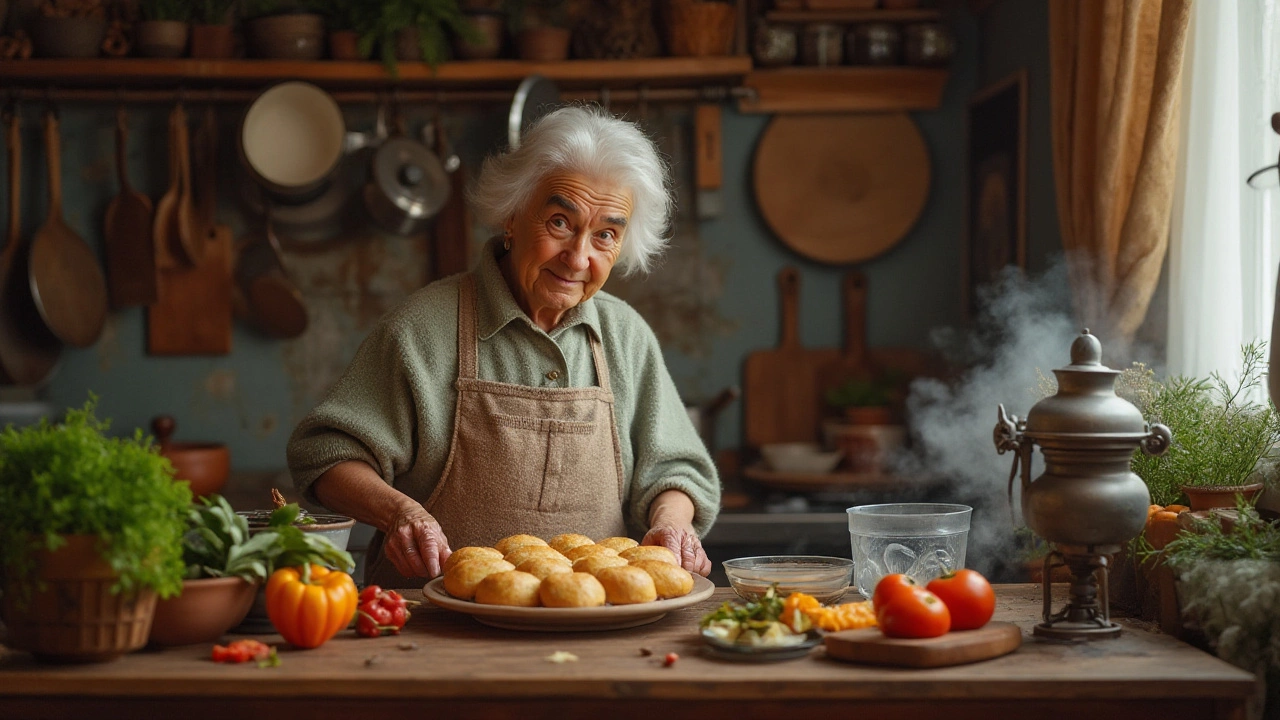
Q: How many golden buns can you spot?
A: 14